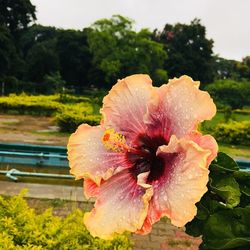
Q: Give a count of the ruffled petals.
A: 5